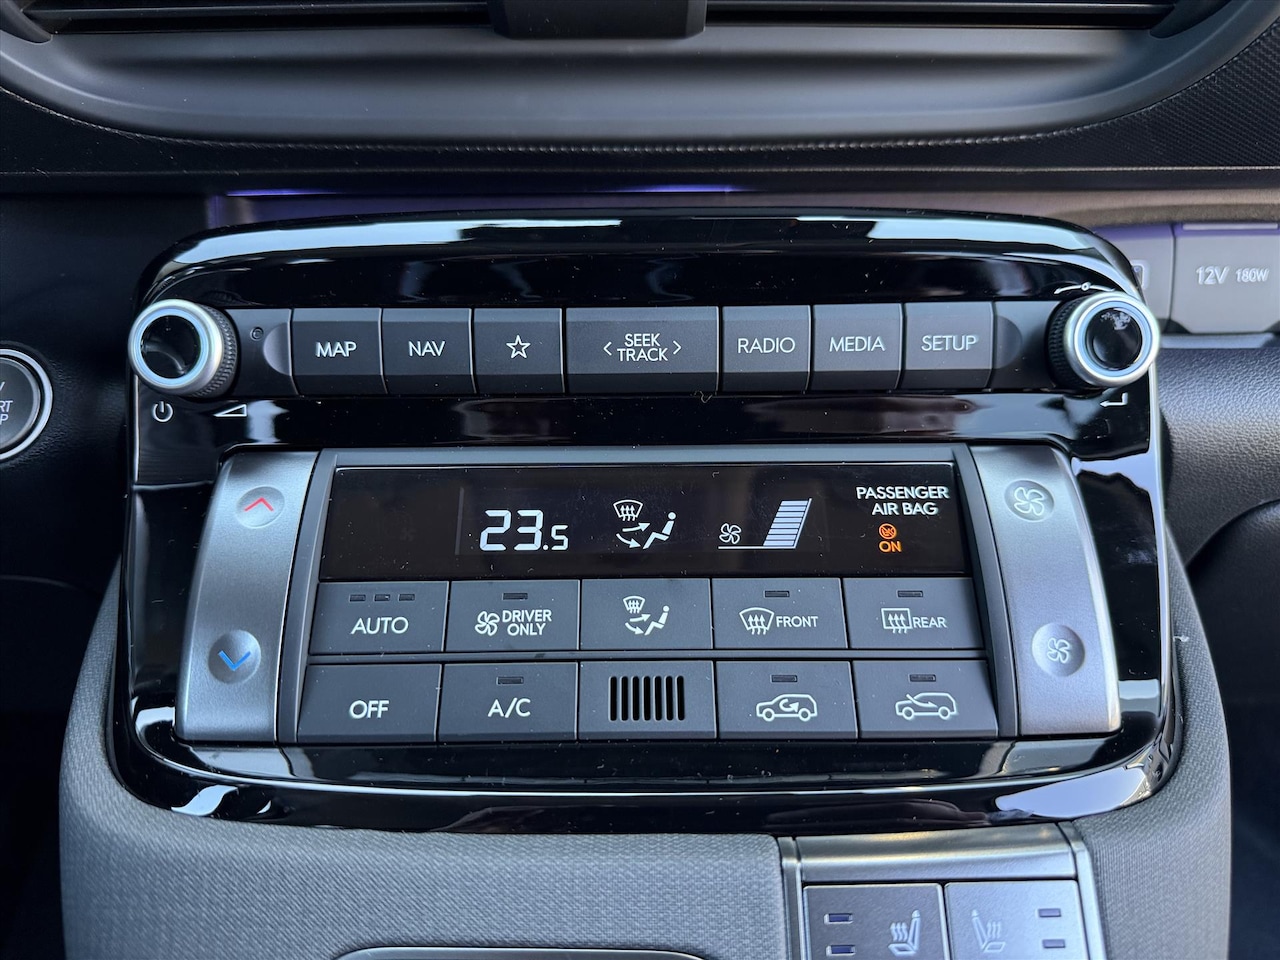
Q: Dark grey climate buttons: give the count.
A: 9